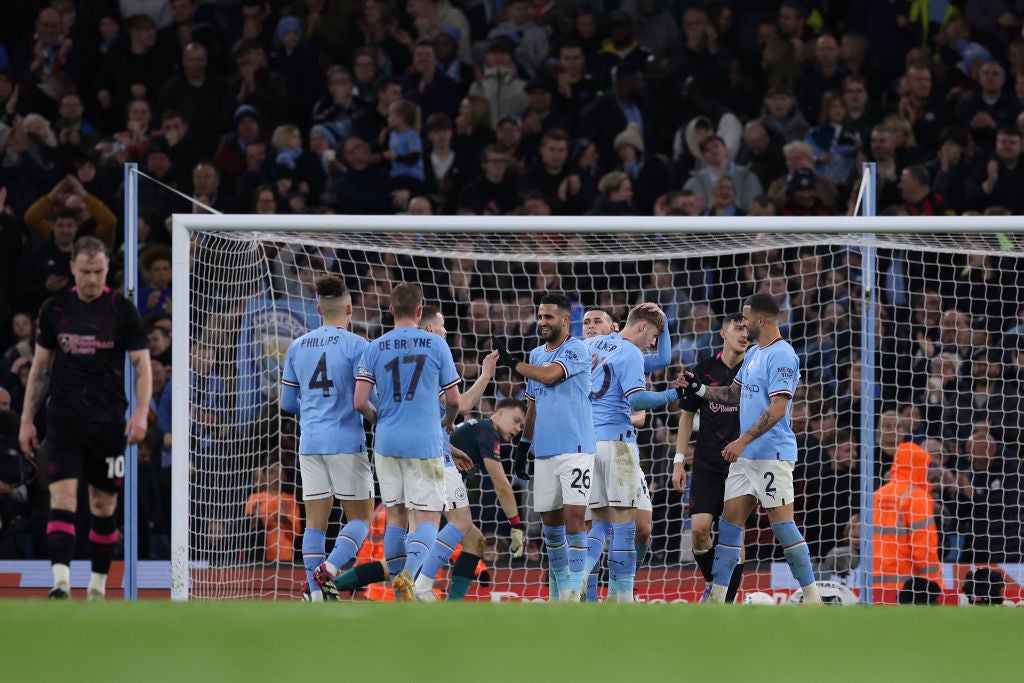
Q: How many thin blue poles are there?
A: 2